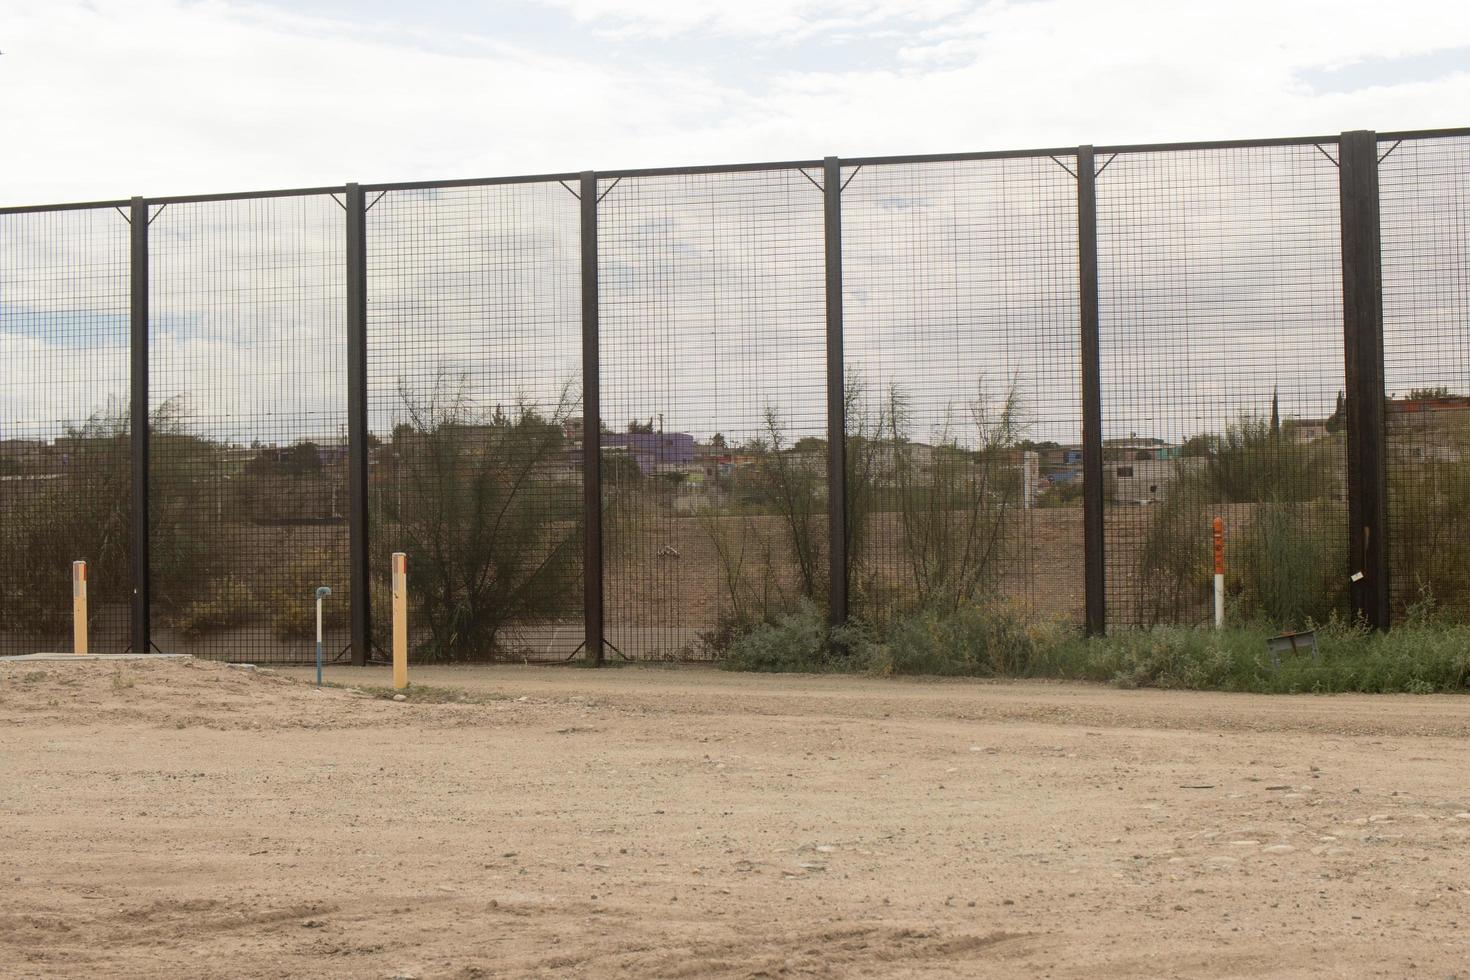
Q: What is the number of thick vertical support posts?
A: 6